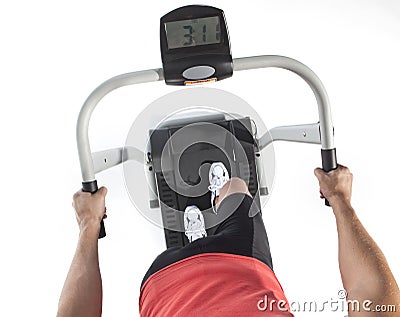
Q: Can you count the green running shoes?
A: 0